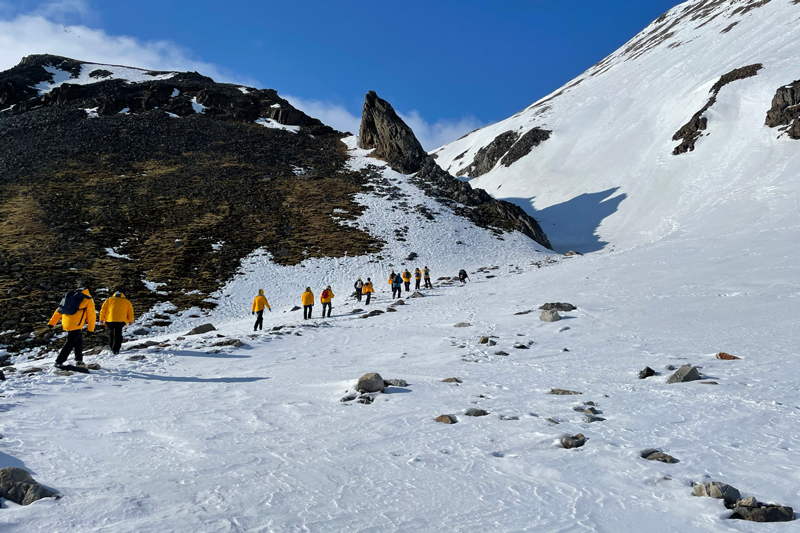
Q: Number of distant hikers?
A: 11